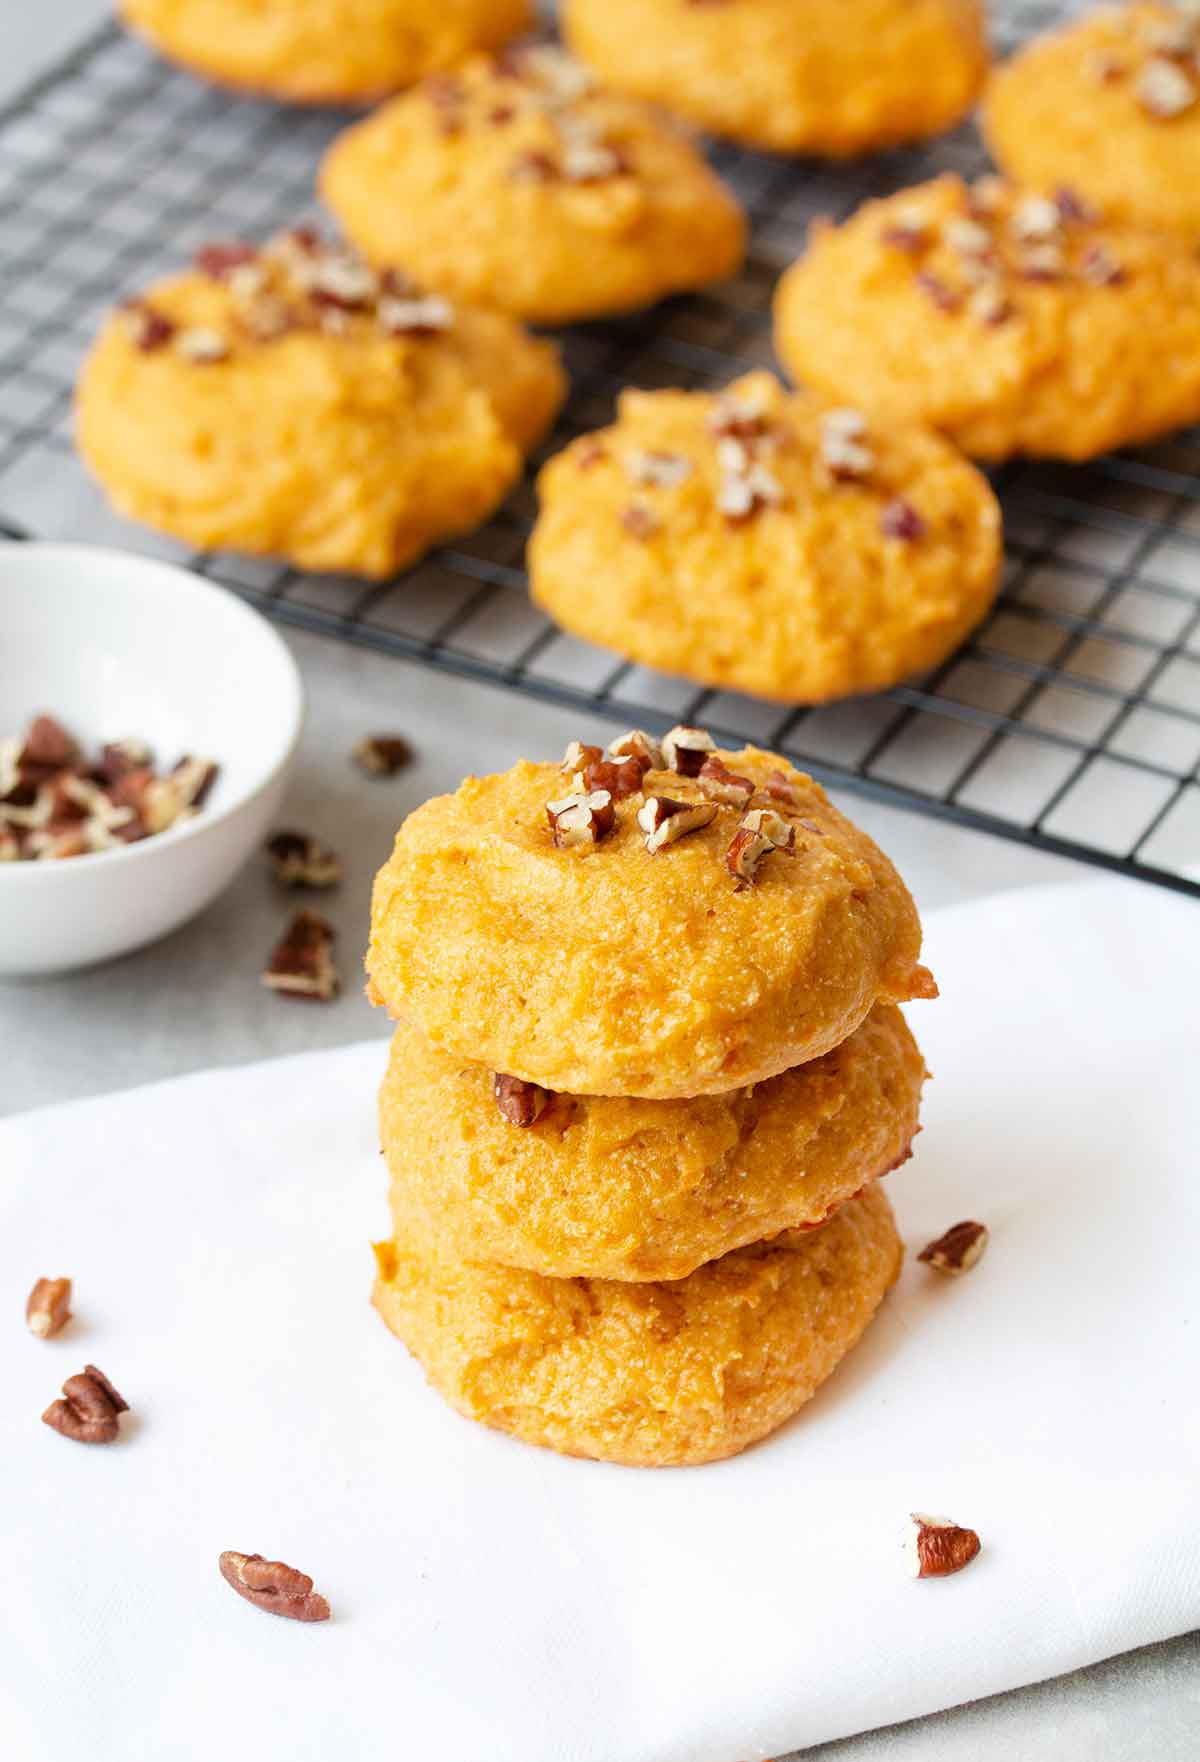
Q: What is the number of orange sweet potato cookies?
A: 10